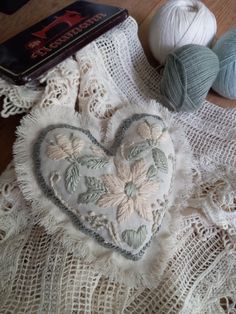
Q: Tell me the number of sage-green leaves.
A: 7